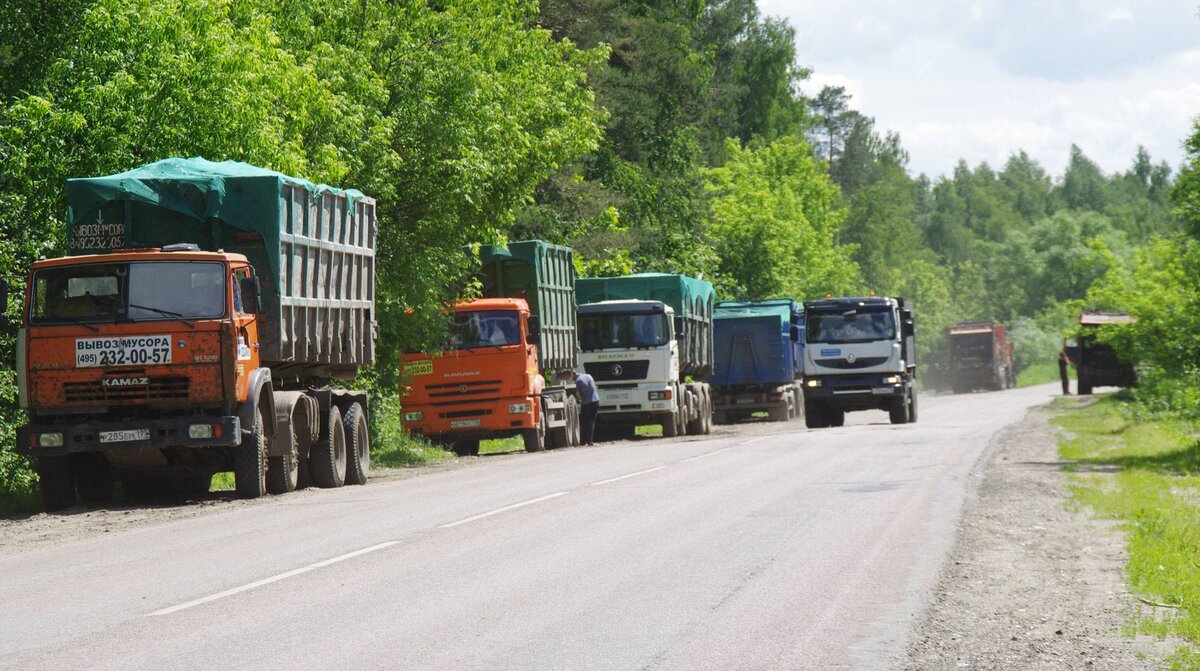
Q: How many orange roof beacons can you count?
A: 2